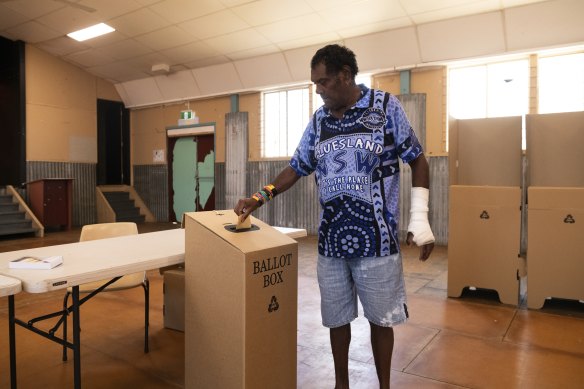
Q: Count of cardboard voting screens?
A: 2